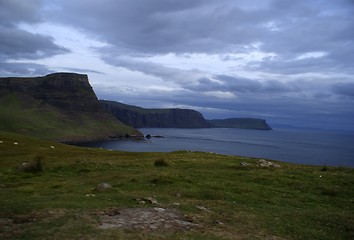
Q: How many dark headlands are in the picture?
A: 3